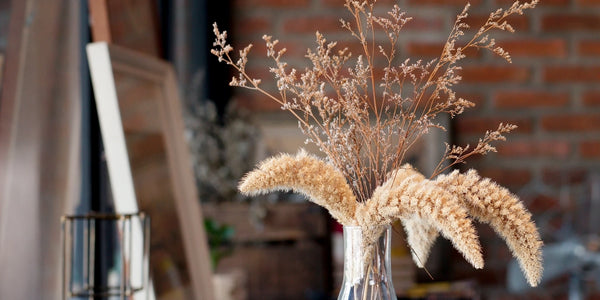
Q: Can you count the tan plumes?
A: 4